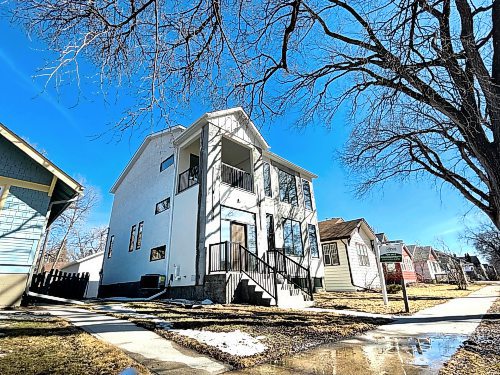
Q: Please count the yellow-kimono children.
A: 0